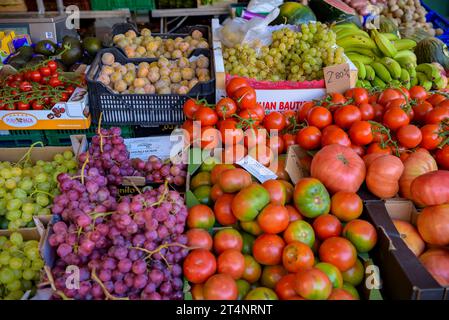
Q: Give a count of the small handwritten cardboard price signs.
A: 1